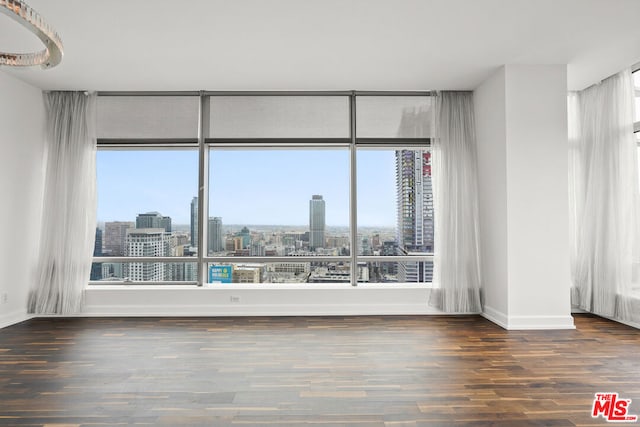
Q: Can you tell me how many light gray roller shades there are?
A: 3